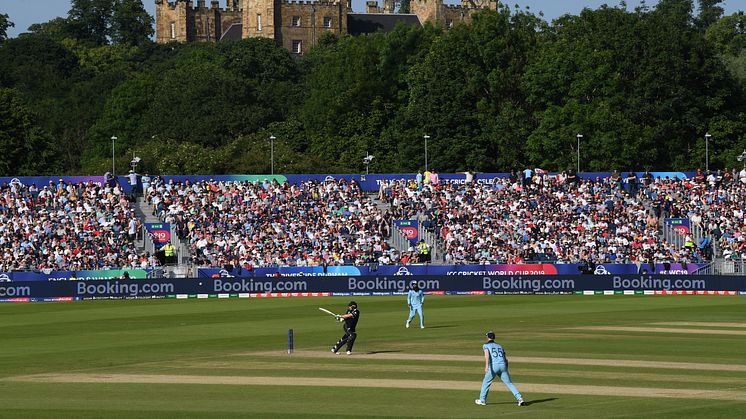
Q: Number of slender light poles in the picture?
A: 5